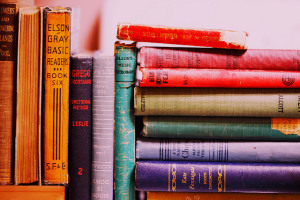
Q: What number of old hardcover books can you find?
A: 13